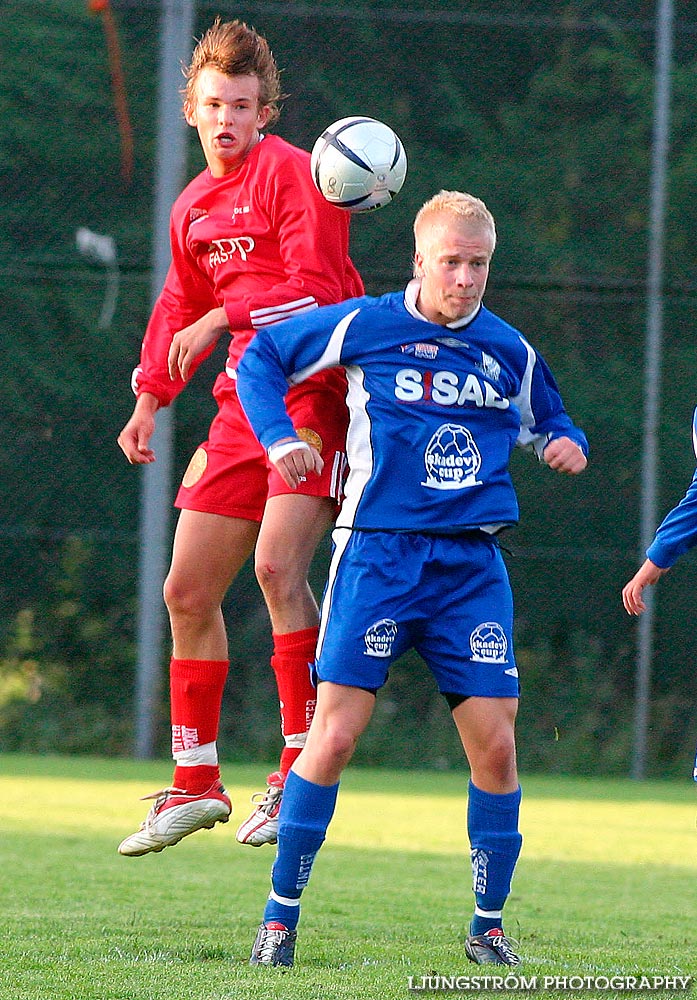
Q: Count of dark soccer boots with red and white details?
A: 2